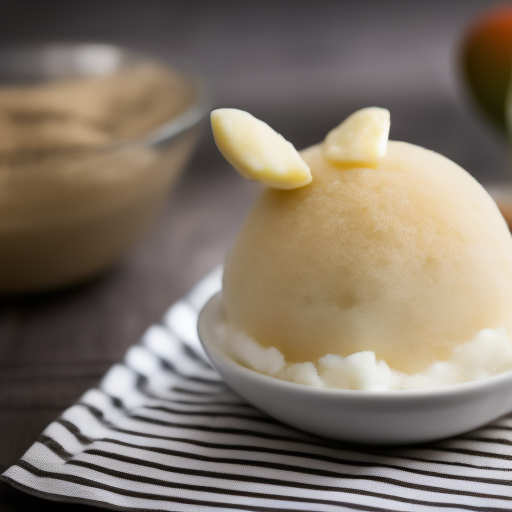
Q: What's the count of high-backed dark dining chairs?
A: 0